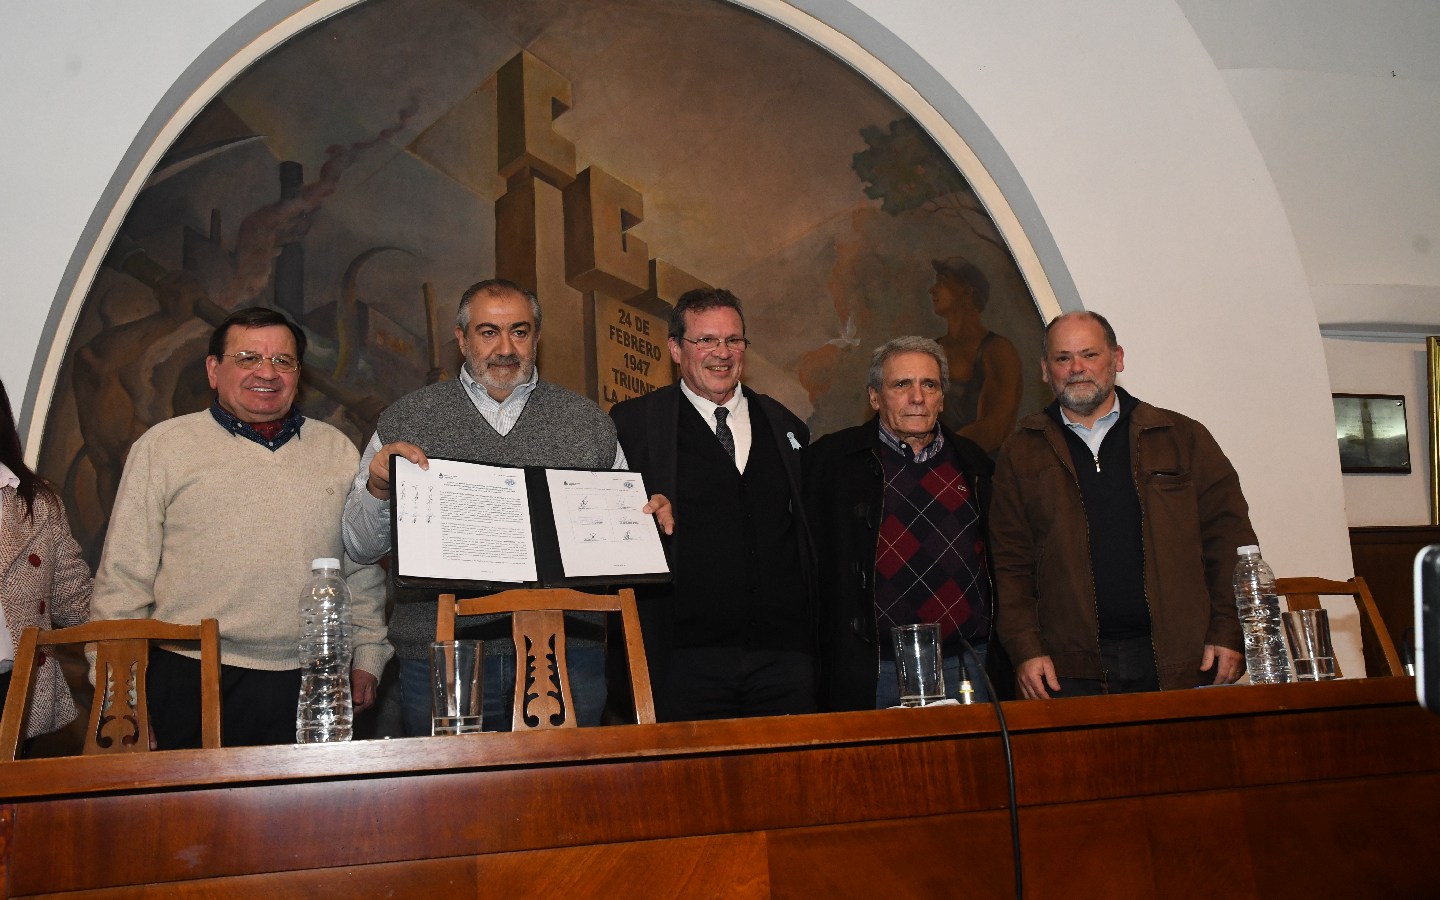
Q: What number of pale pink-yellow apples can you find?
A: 0